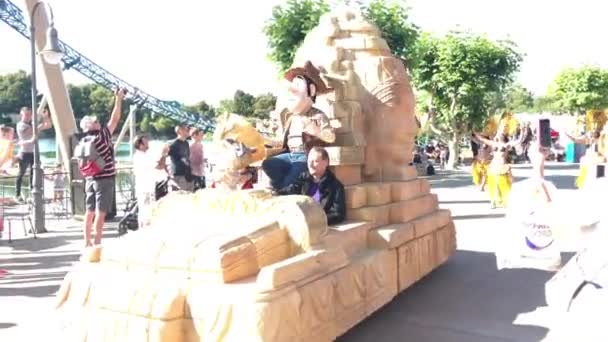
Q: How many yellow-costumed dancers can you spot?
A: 3